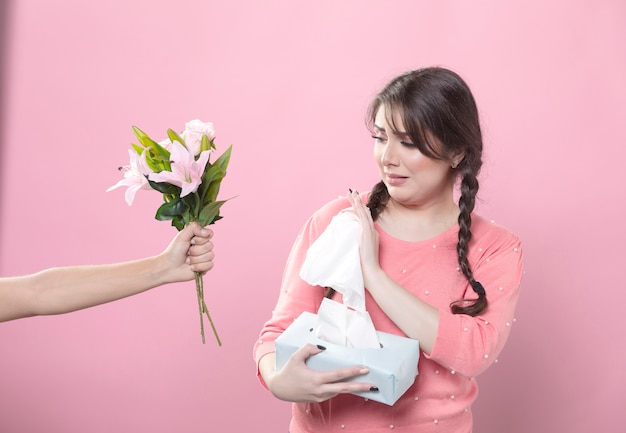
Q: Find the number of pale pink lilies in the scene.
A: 2